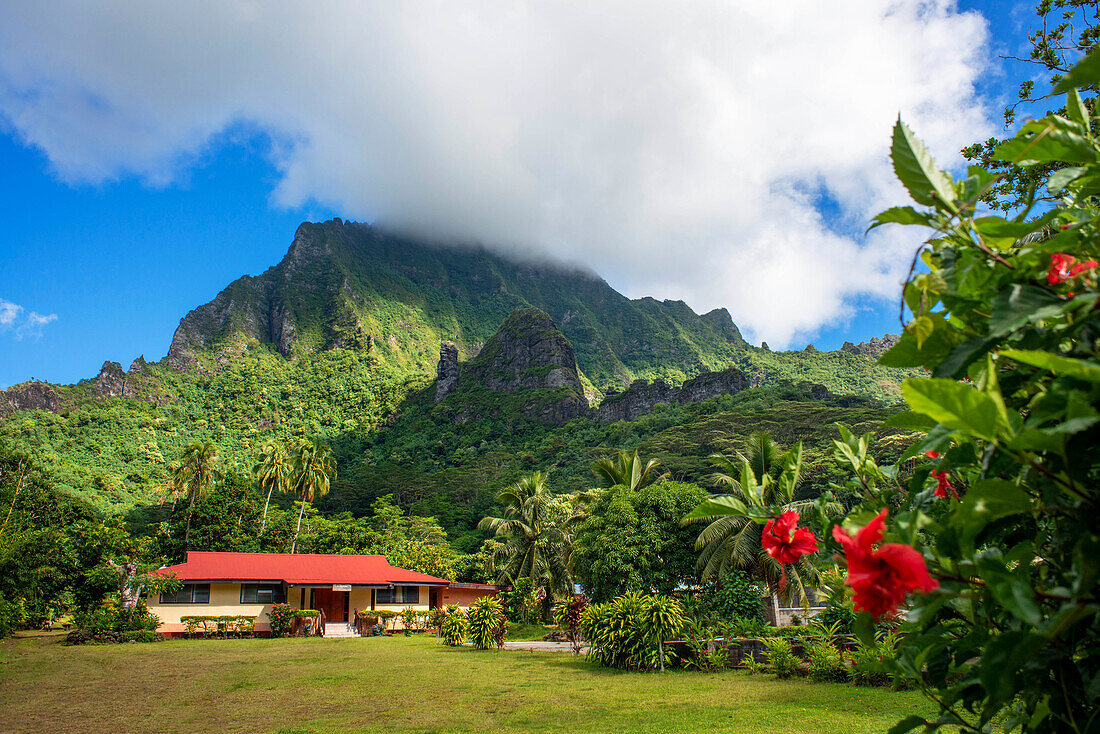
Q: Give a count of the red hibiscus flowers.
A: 4